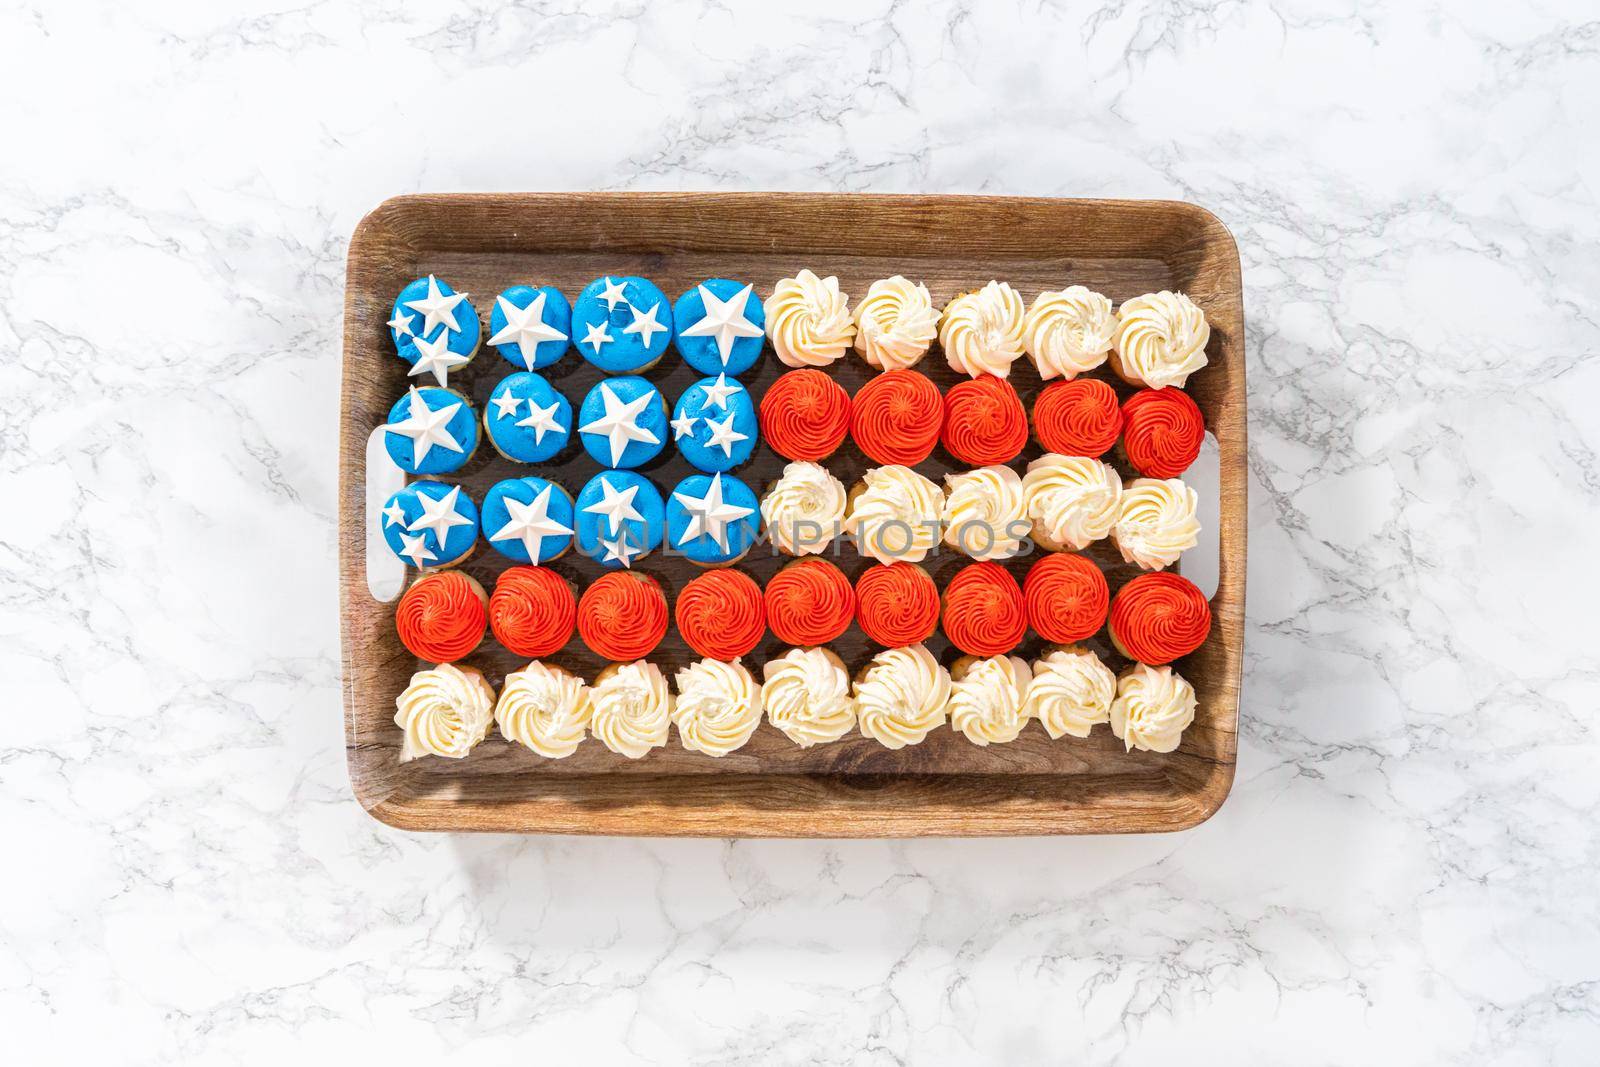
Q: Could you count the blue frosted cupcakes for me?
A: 12